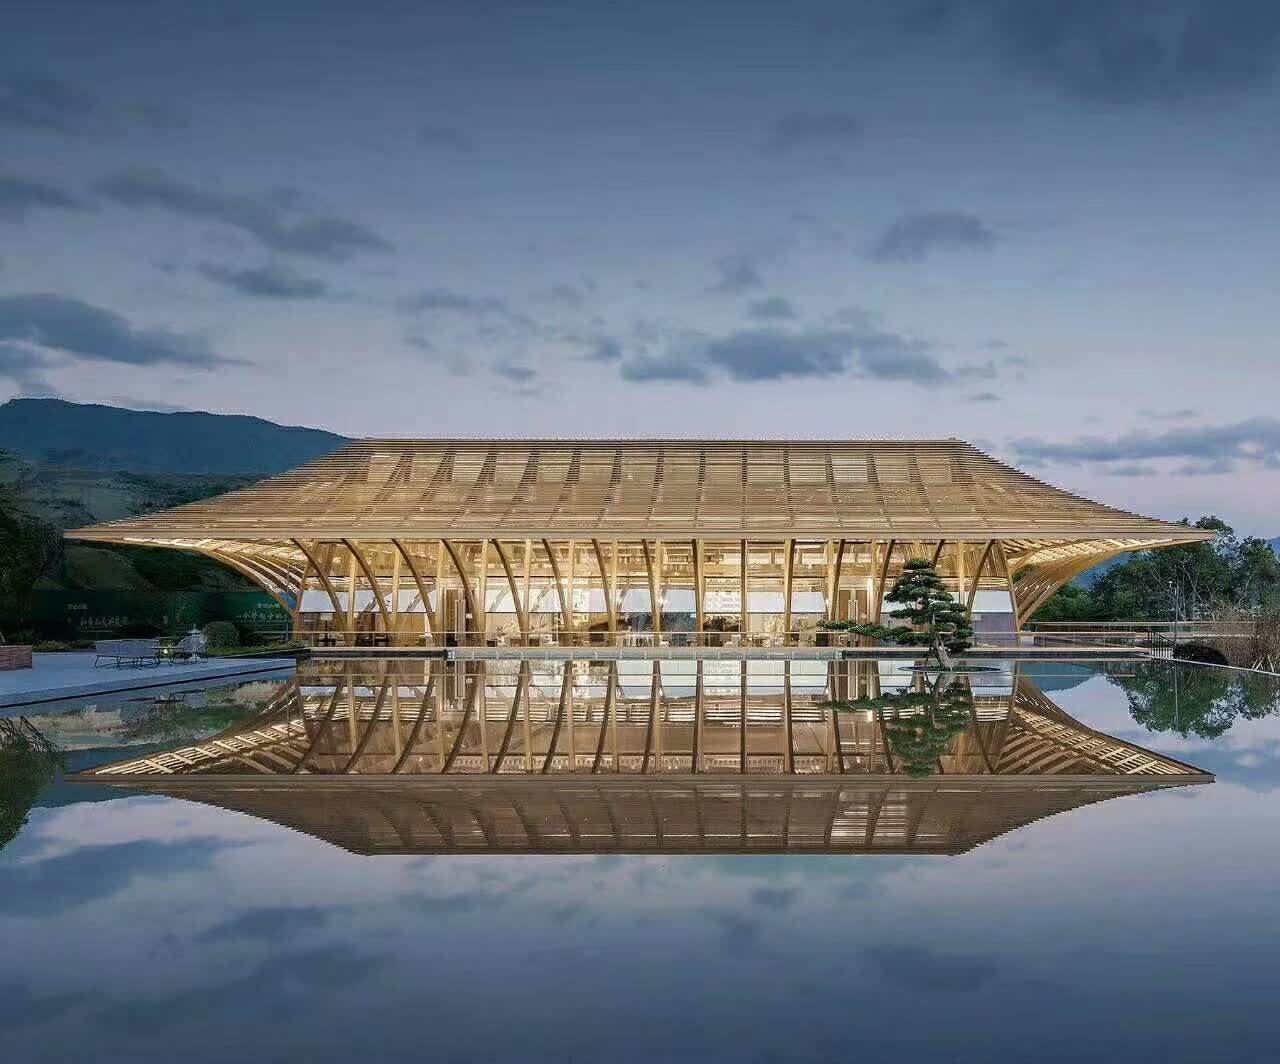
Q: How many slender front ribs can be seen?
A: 15